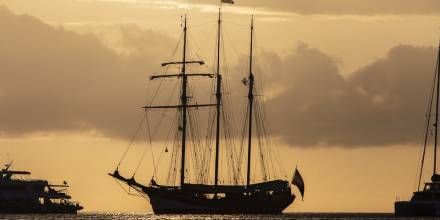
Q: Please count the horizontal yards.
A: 3